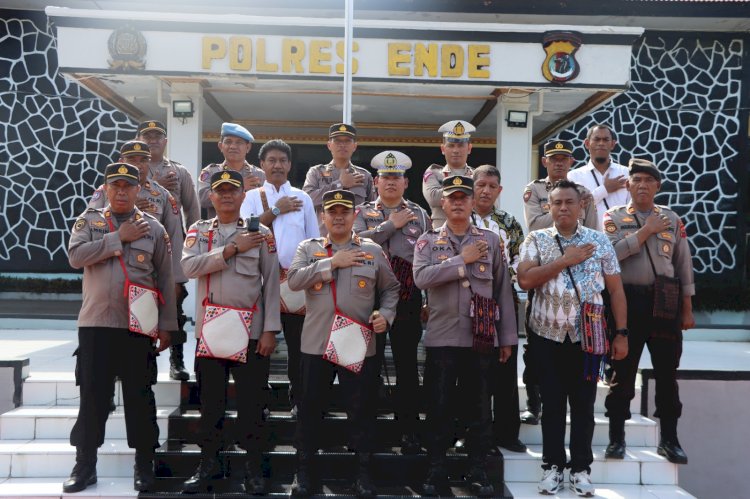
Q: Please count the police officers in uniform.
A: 12